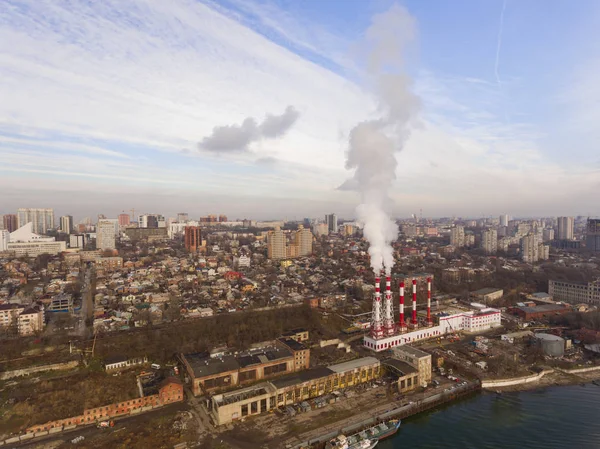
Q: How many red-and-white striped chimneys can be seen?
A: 5